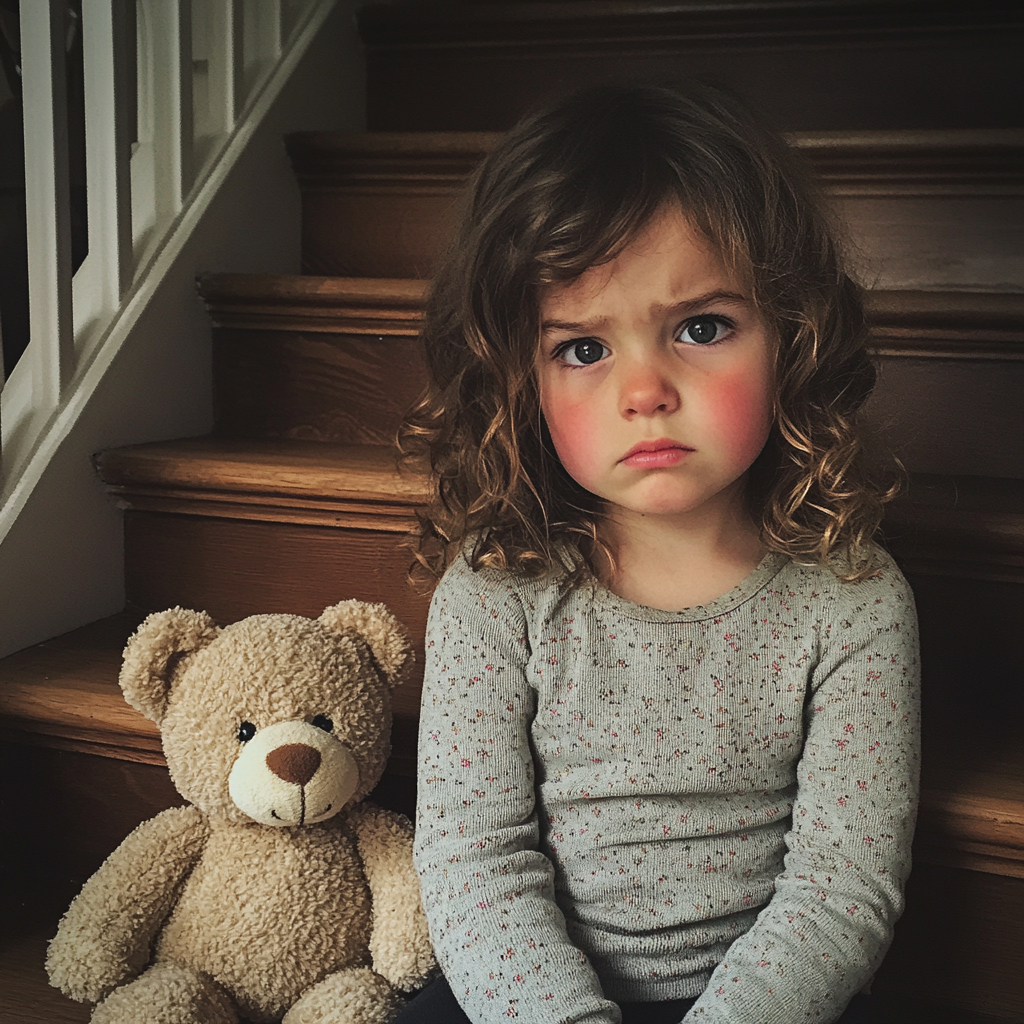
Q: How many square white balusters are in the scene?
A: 5